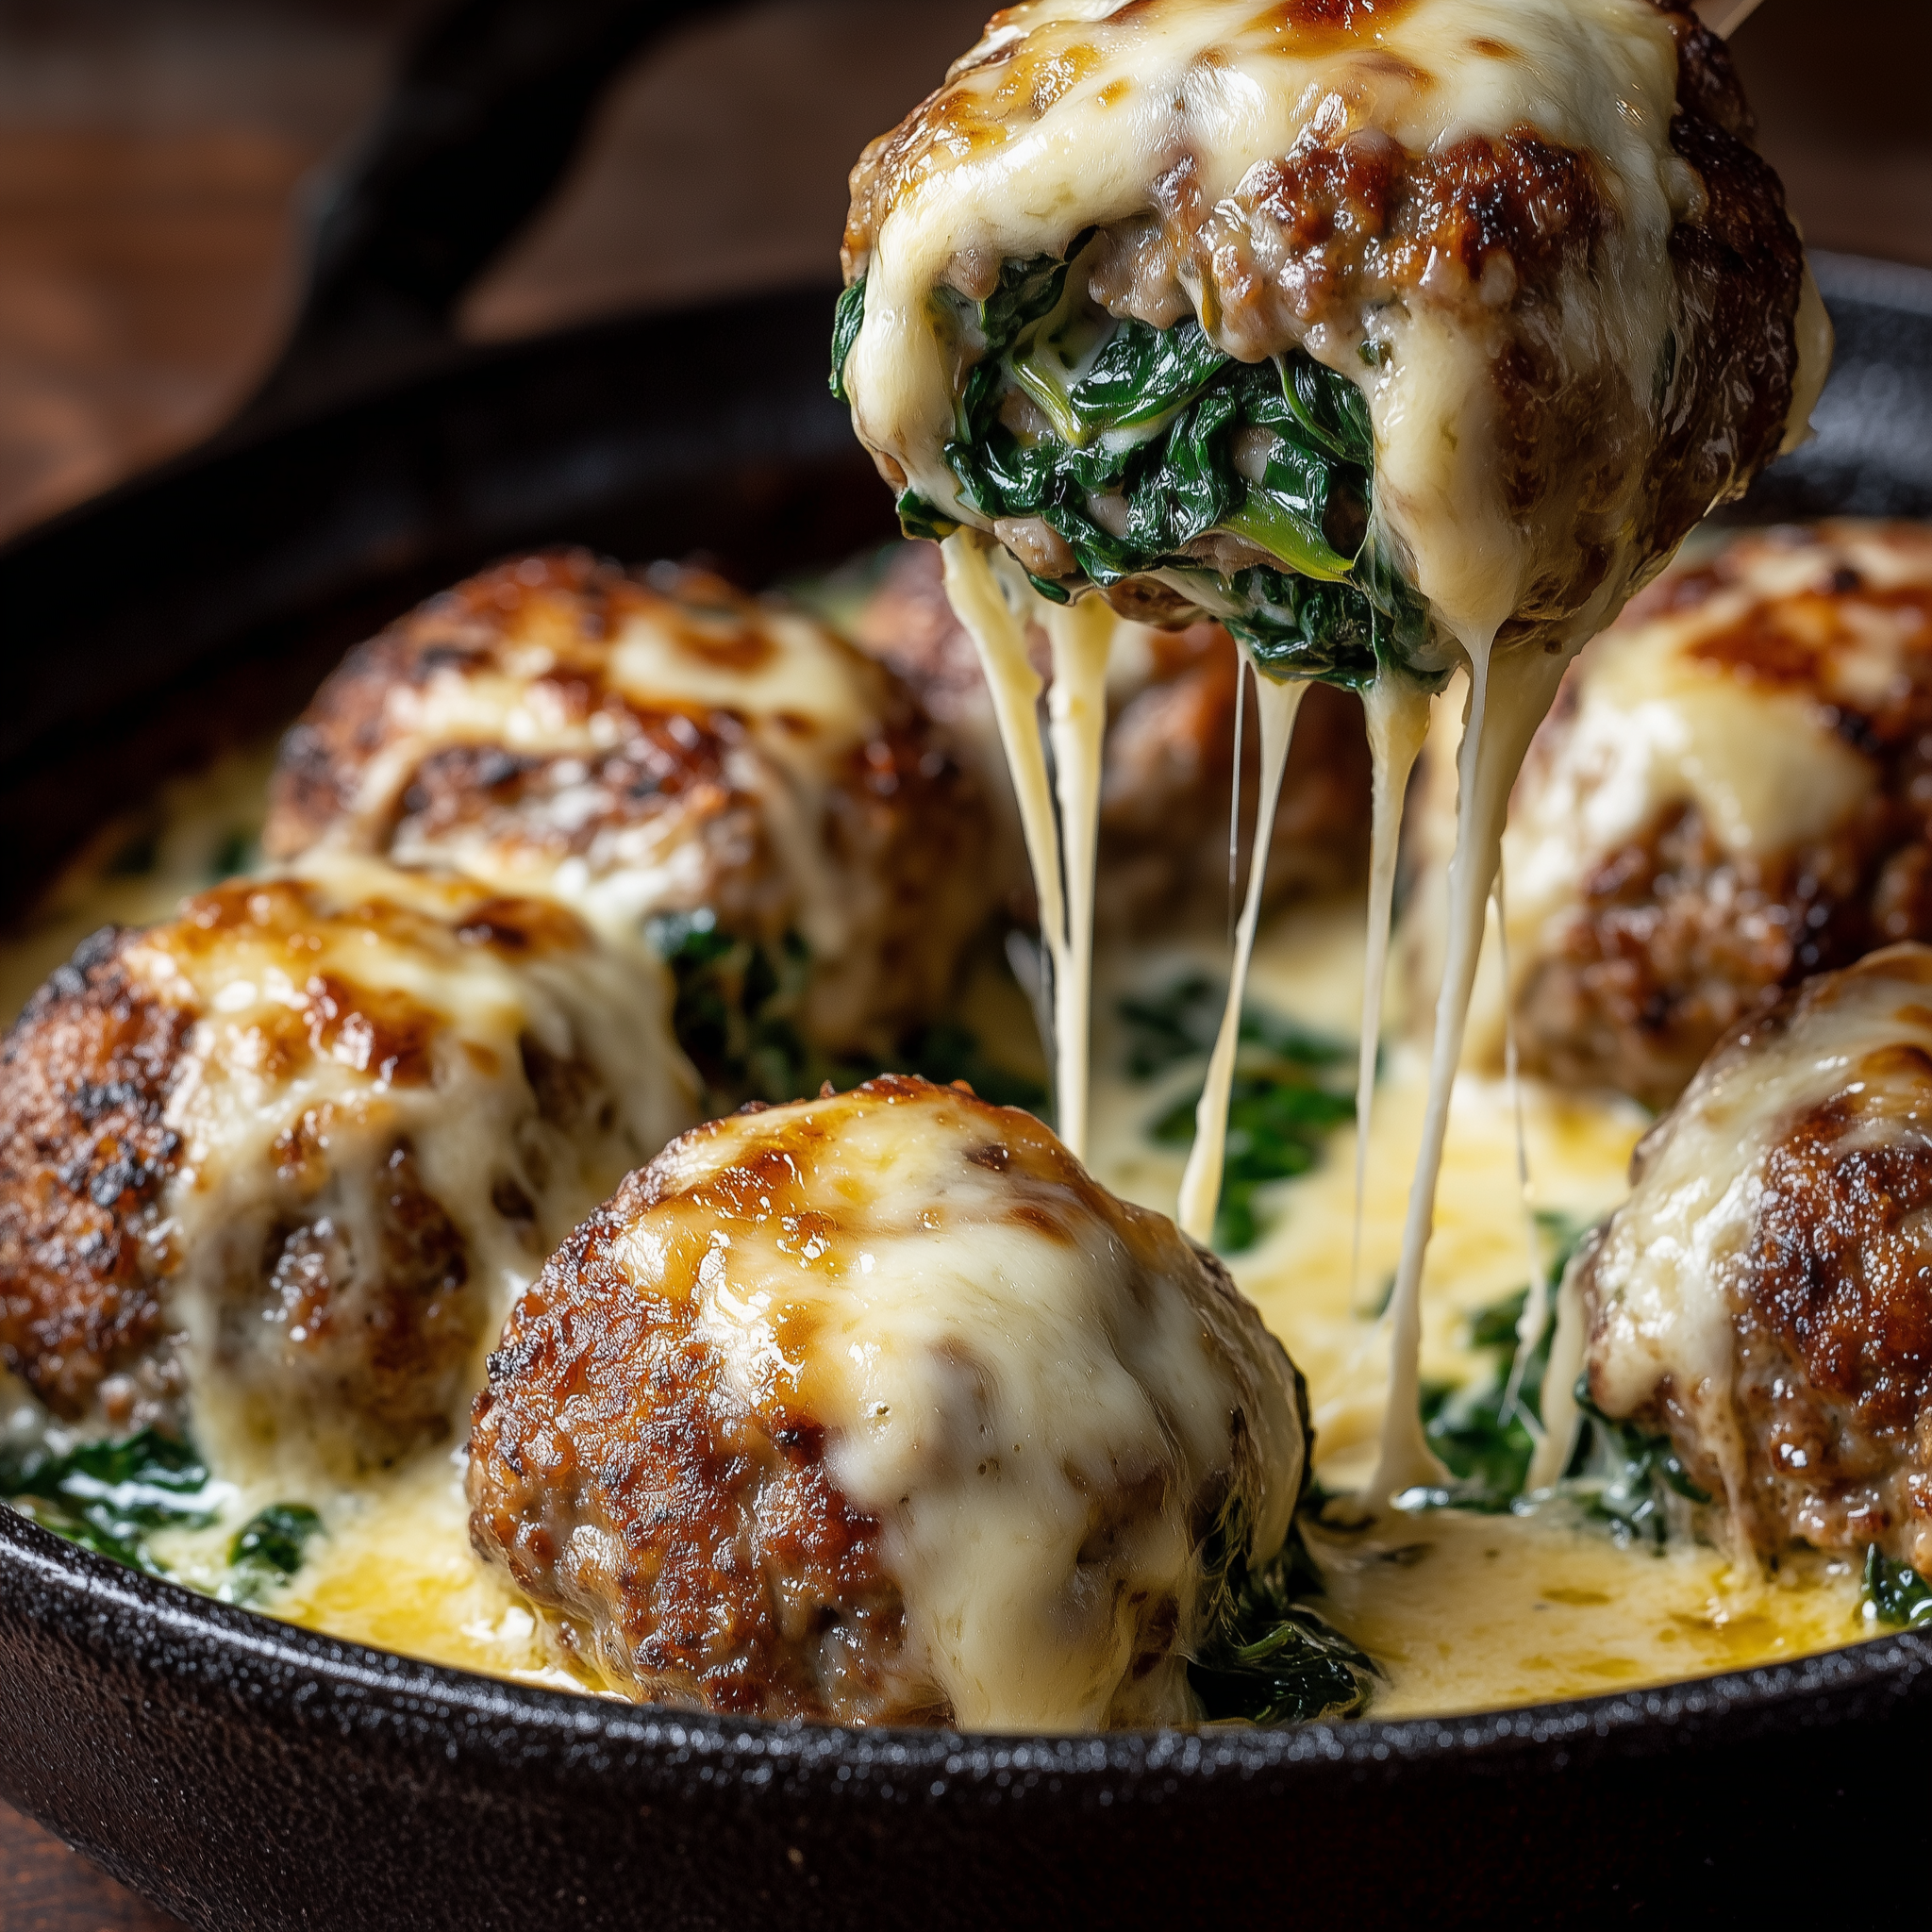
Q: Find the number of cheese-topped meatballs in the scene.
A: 7